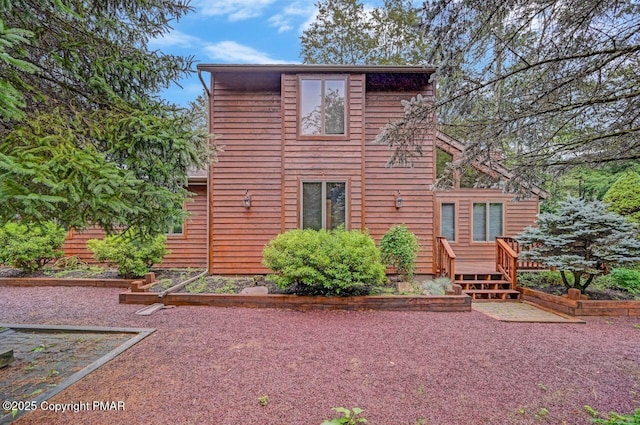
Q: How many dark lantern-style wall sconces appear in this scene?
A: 2